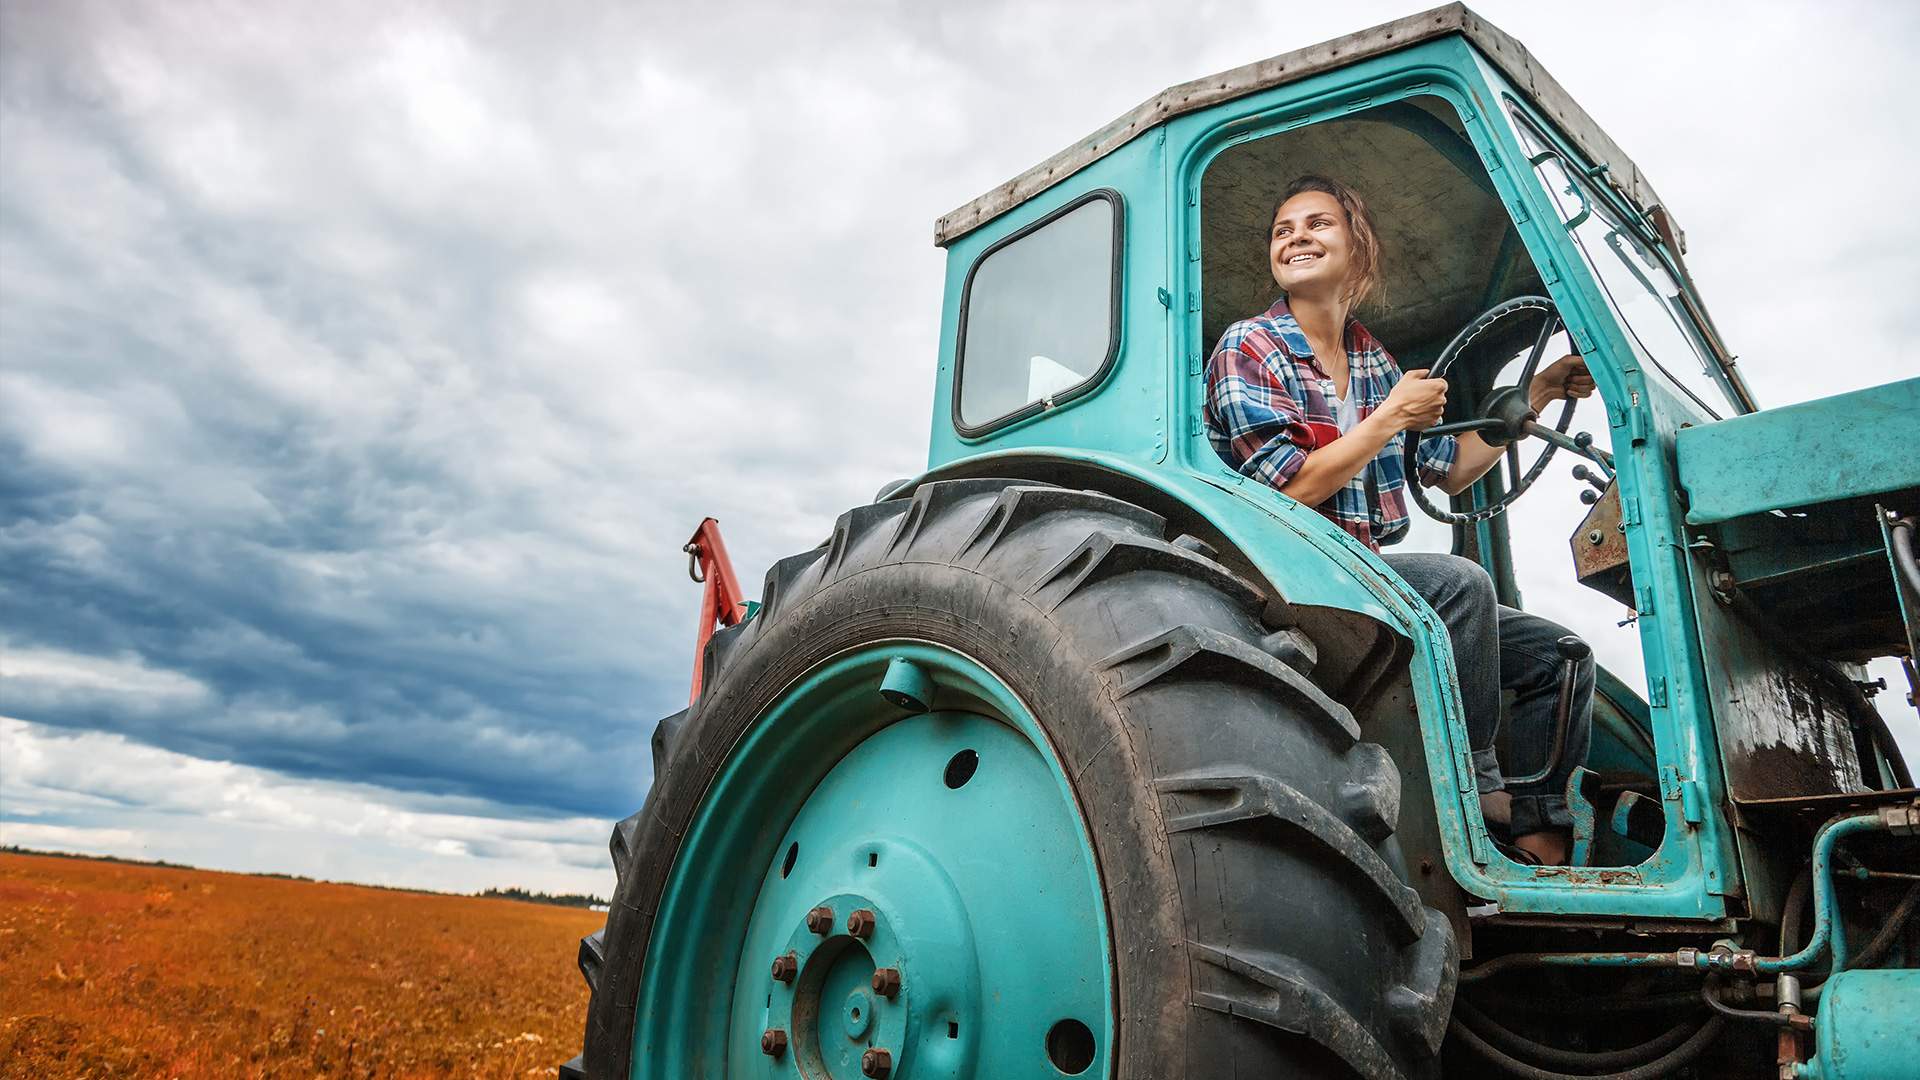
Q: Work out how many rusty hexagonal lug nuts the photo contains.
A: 6